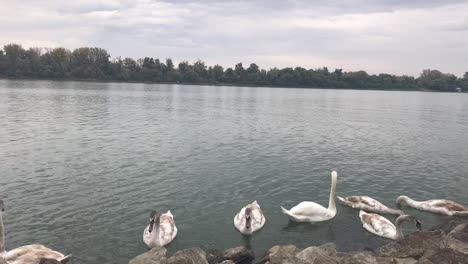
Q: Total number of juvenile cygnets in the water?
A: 6